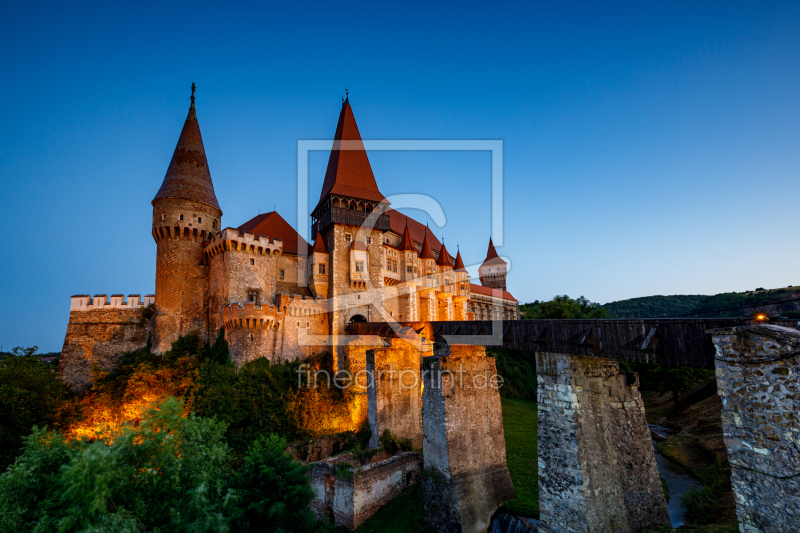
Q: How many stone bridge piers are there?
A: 4